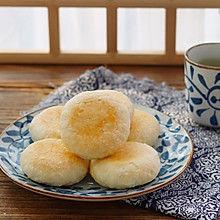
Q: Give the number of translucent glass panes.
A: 4